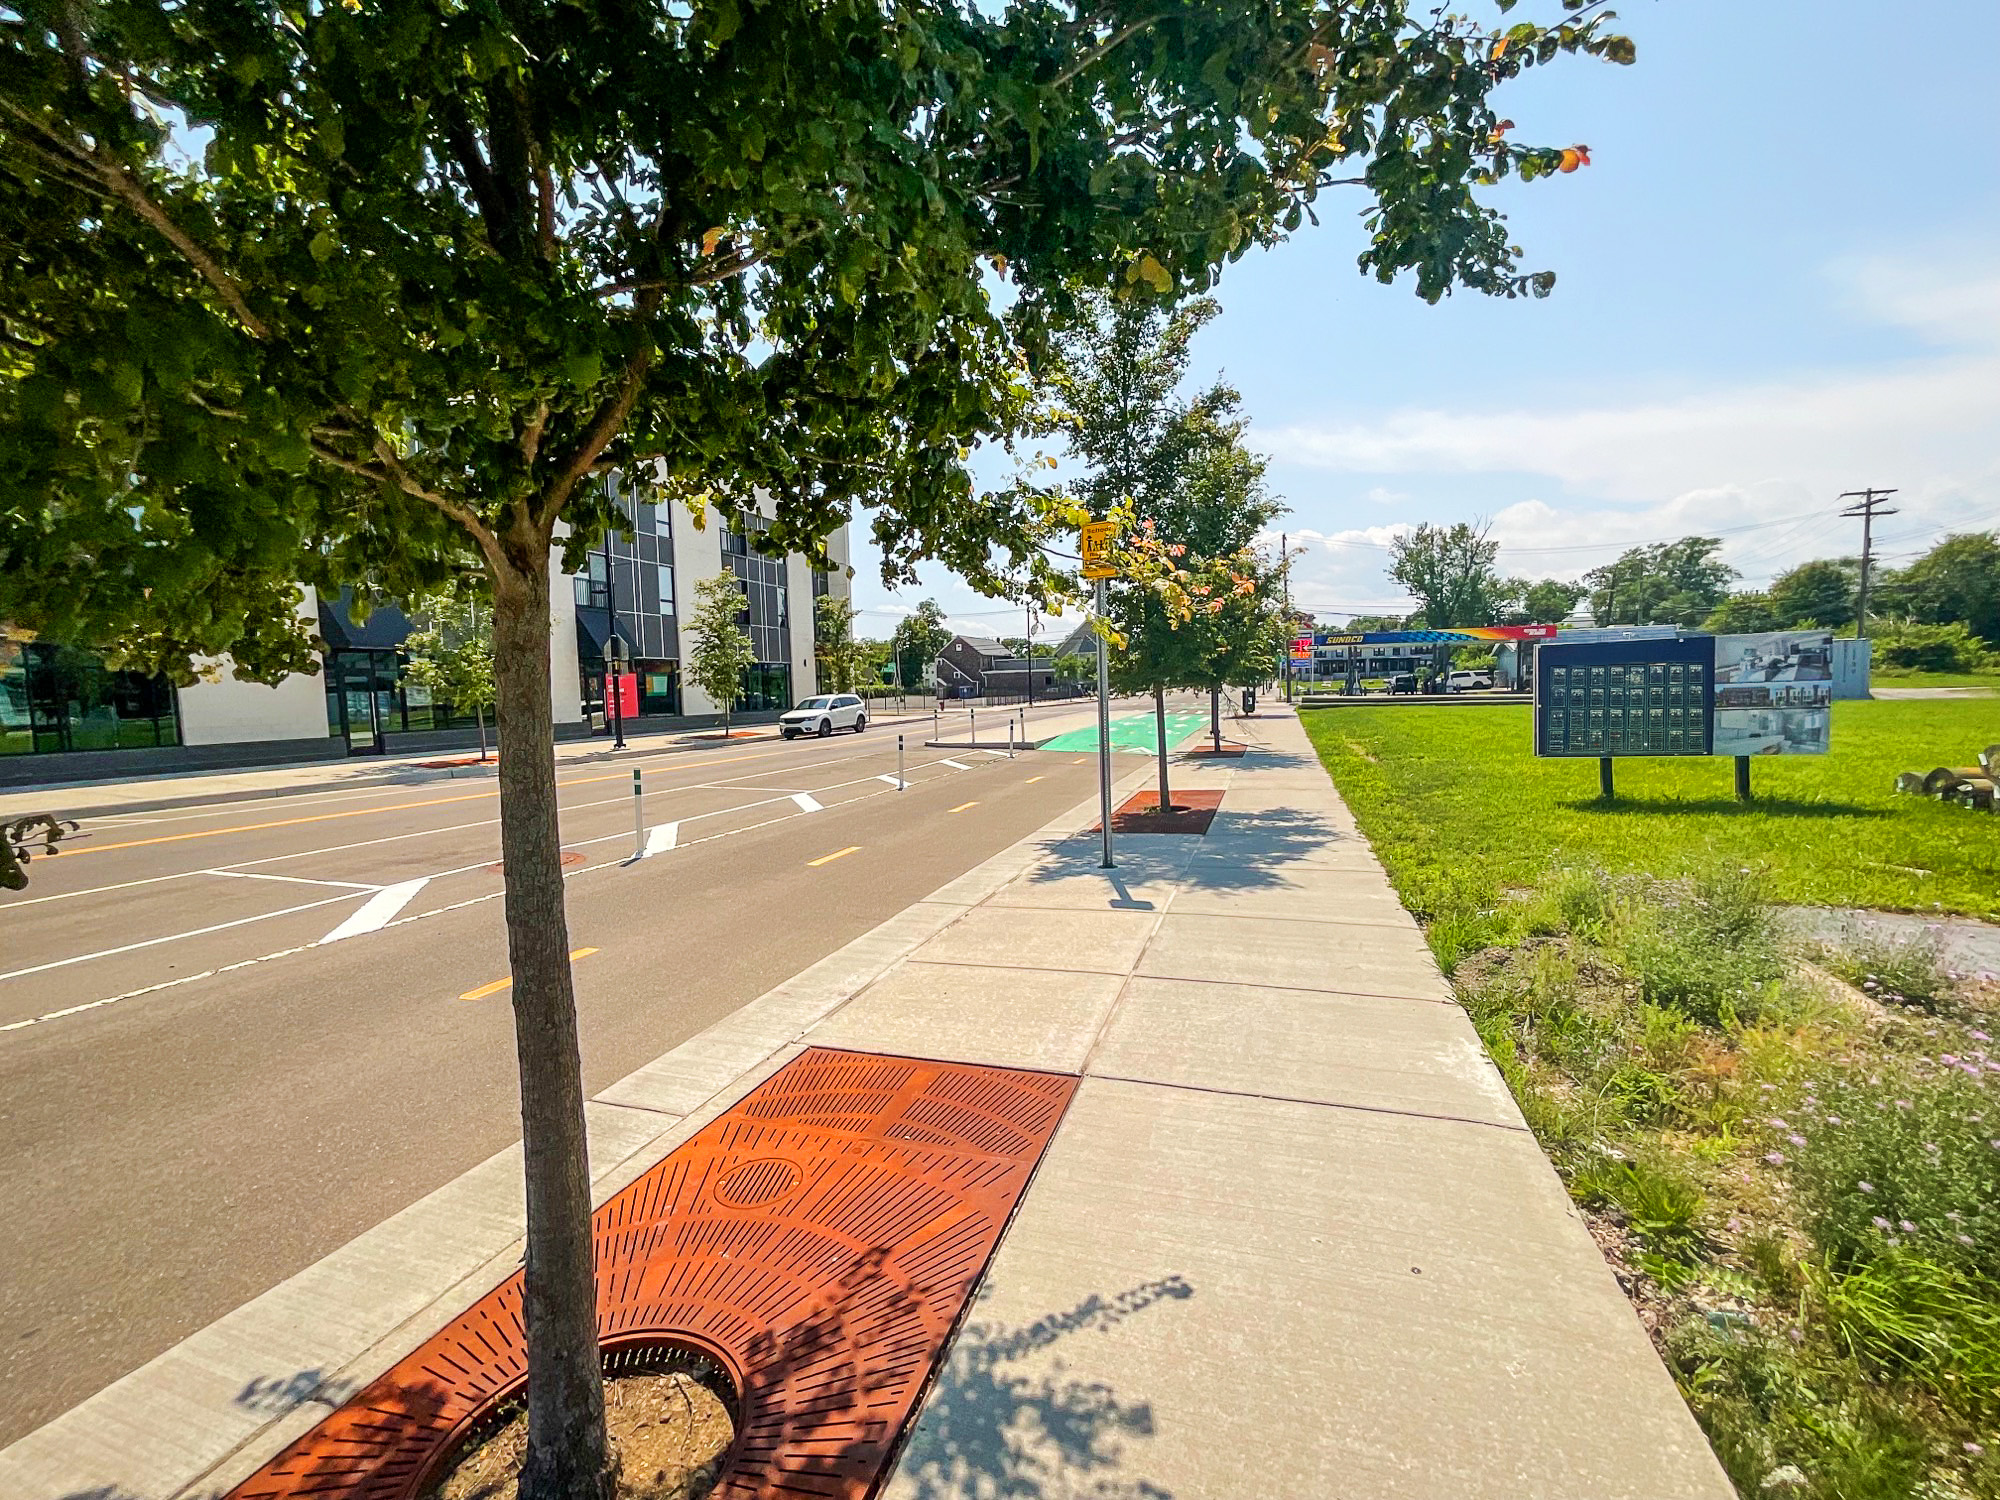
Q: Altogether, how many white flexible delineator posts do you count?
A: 6